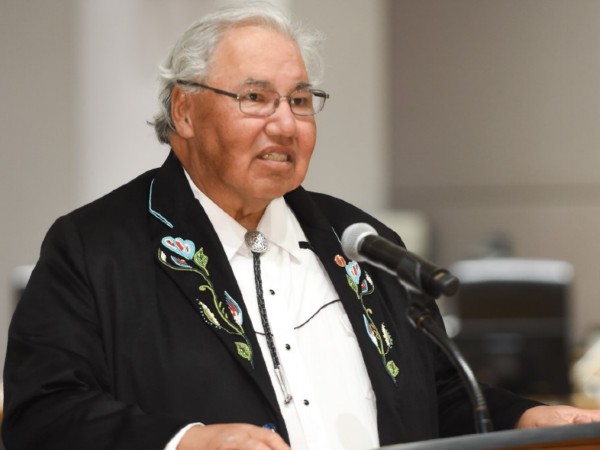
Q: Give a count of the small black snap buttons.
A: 3